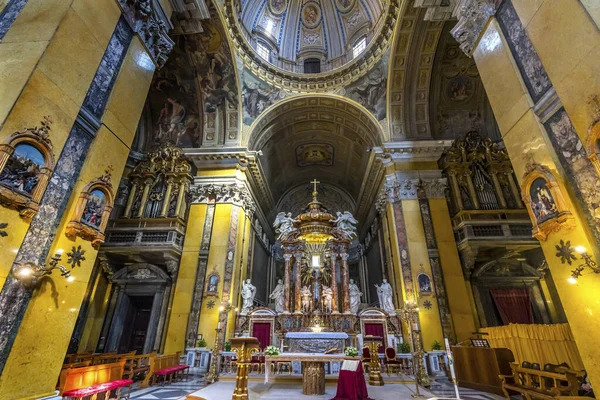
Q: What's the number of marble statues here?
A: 8